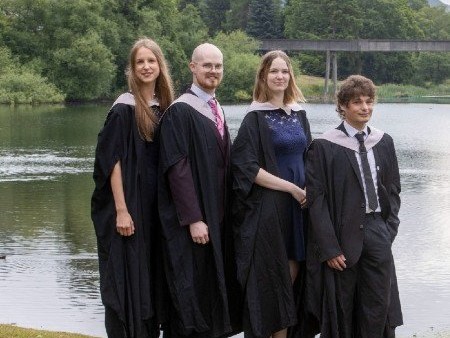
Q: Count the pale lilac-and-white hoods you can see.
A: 4